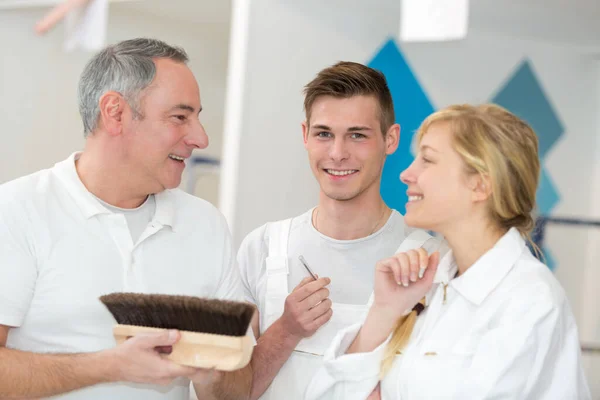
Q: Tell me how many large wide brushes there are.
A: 1